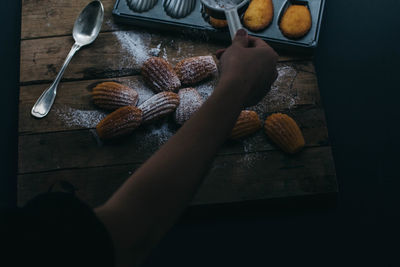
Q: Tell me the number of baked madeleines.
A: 11